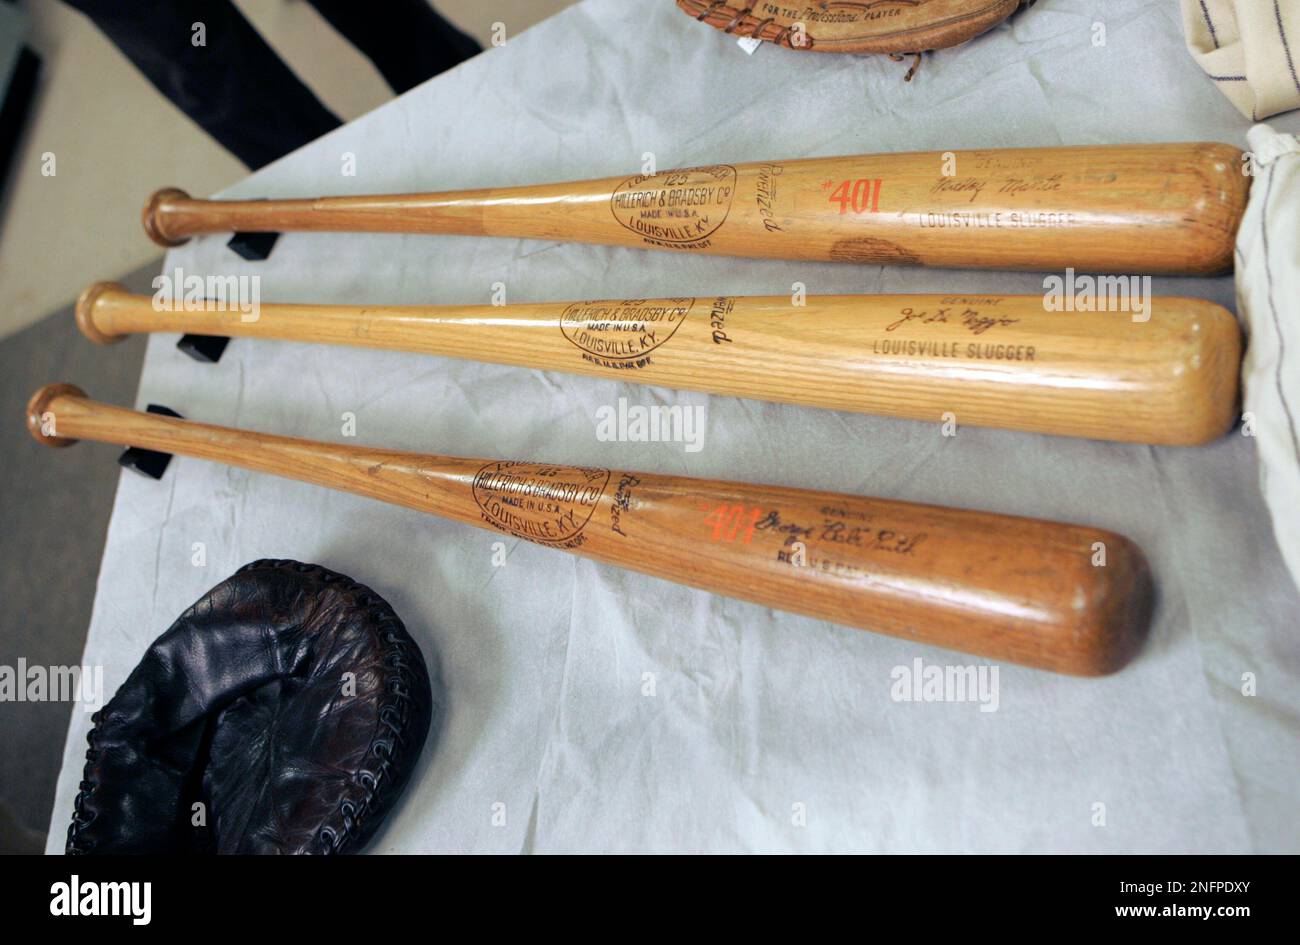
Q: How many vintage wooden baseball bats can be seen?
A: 3